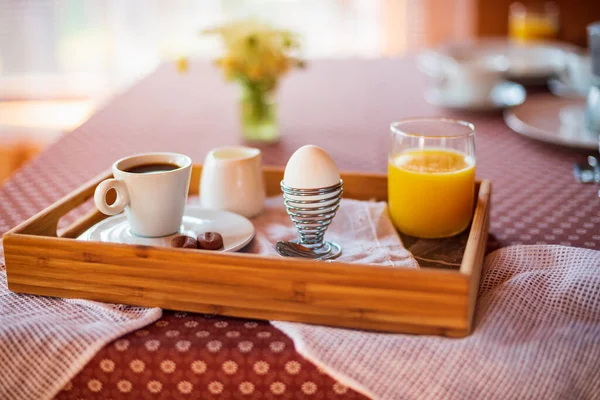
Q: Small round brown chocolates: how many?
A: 2